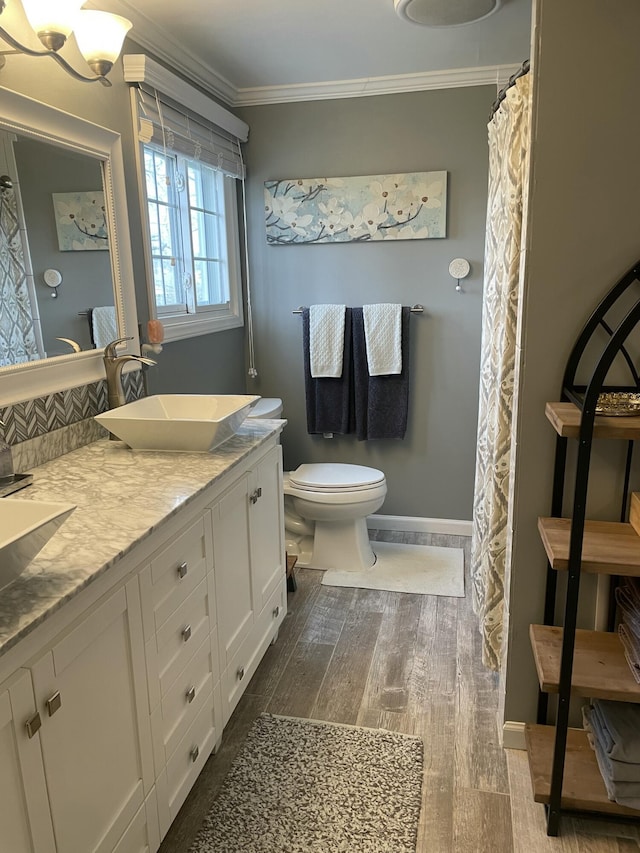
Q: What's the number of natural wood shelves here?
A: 4